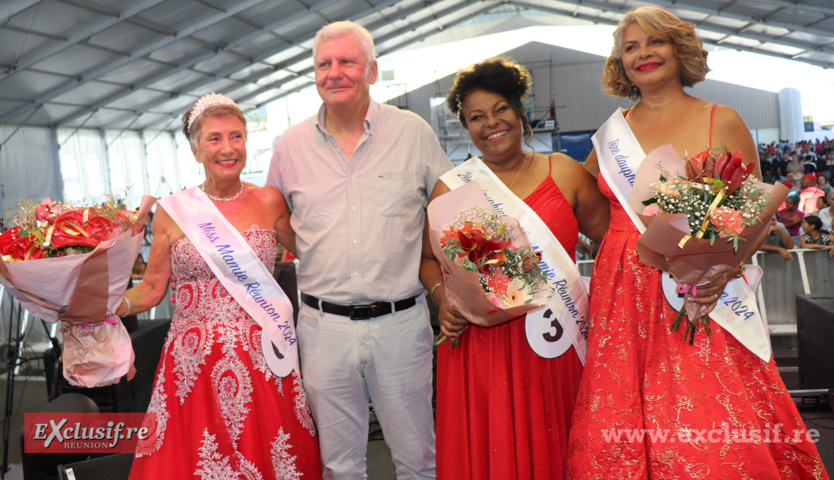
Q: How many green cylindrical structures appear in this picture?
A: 0